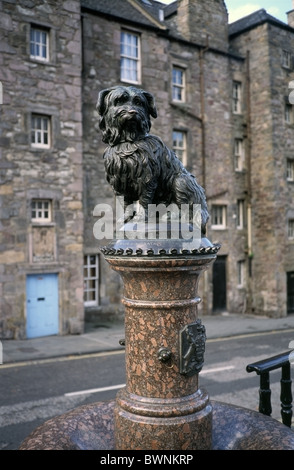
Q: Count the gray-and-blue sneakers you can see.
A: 0